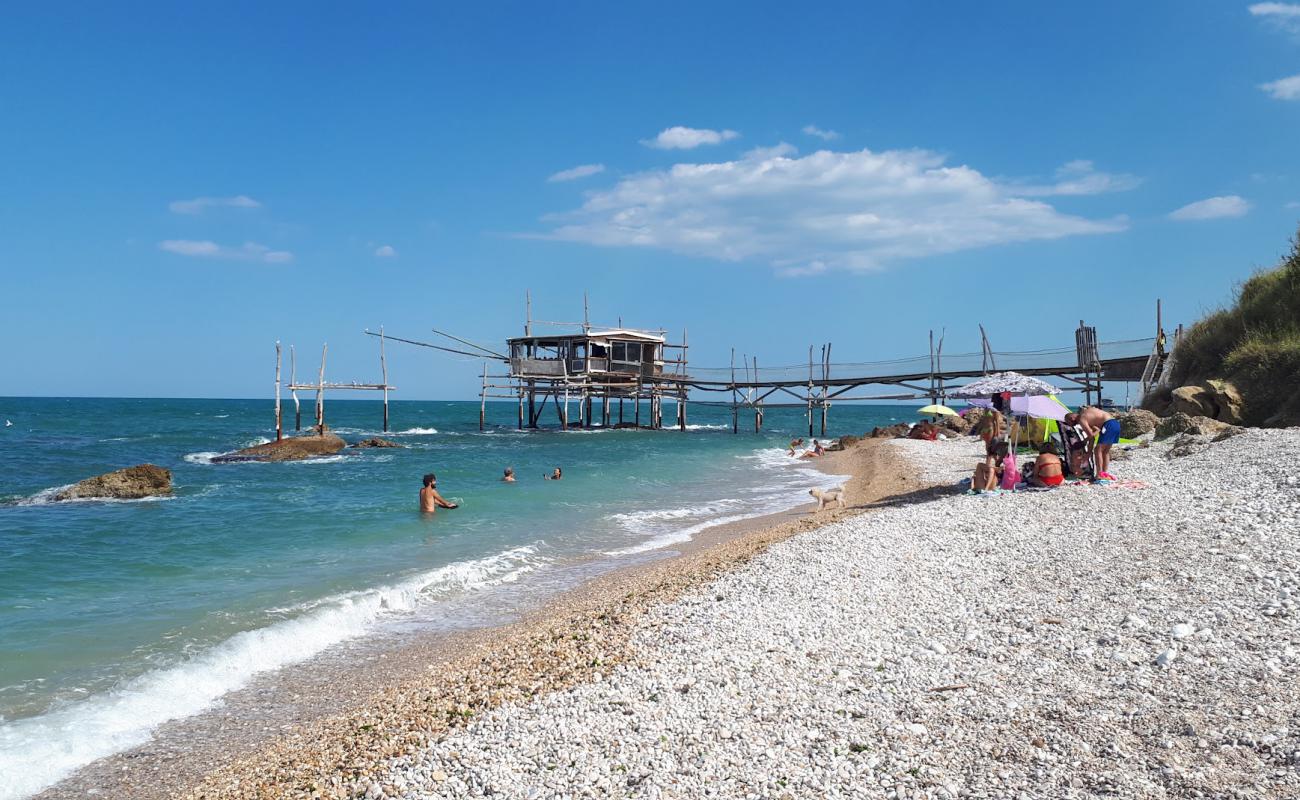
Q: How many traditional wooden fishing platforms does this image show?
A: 1